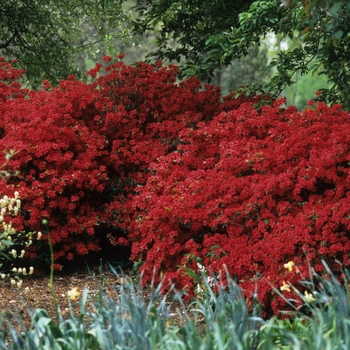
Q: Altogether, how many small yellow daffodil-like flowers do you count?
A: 4